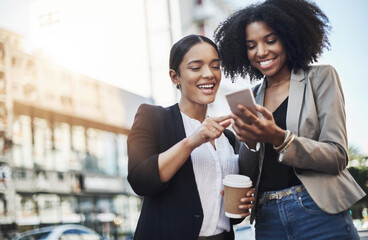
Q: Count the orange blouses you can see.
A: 0